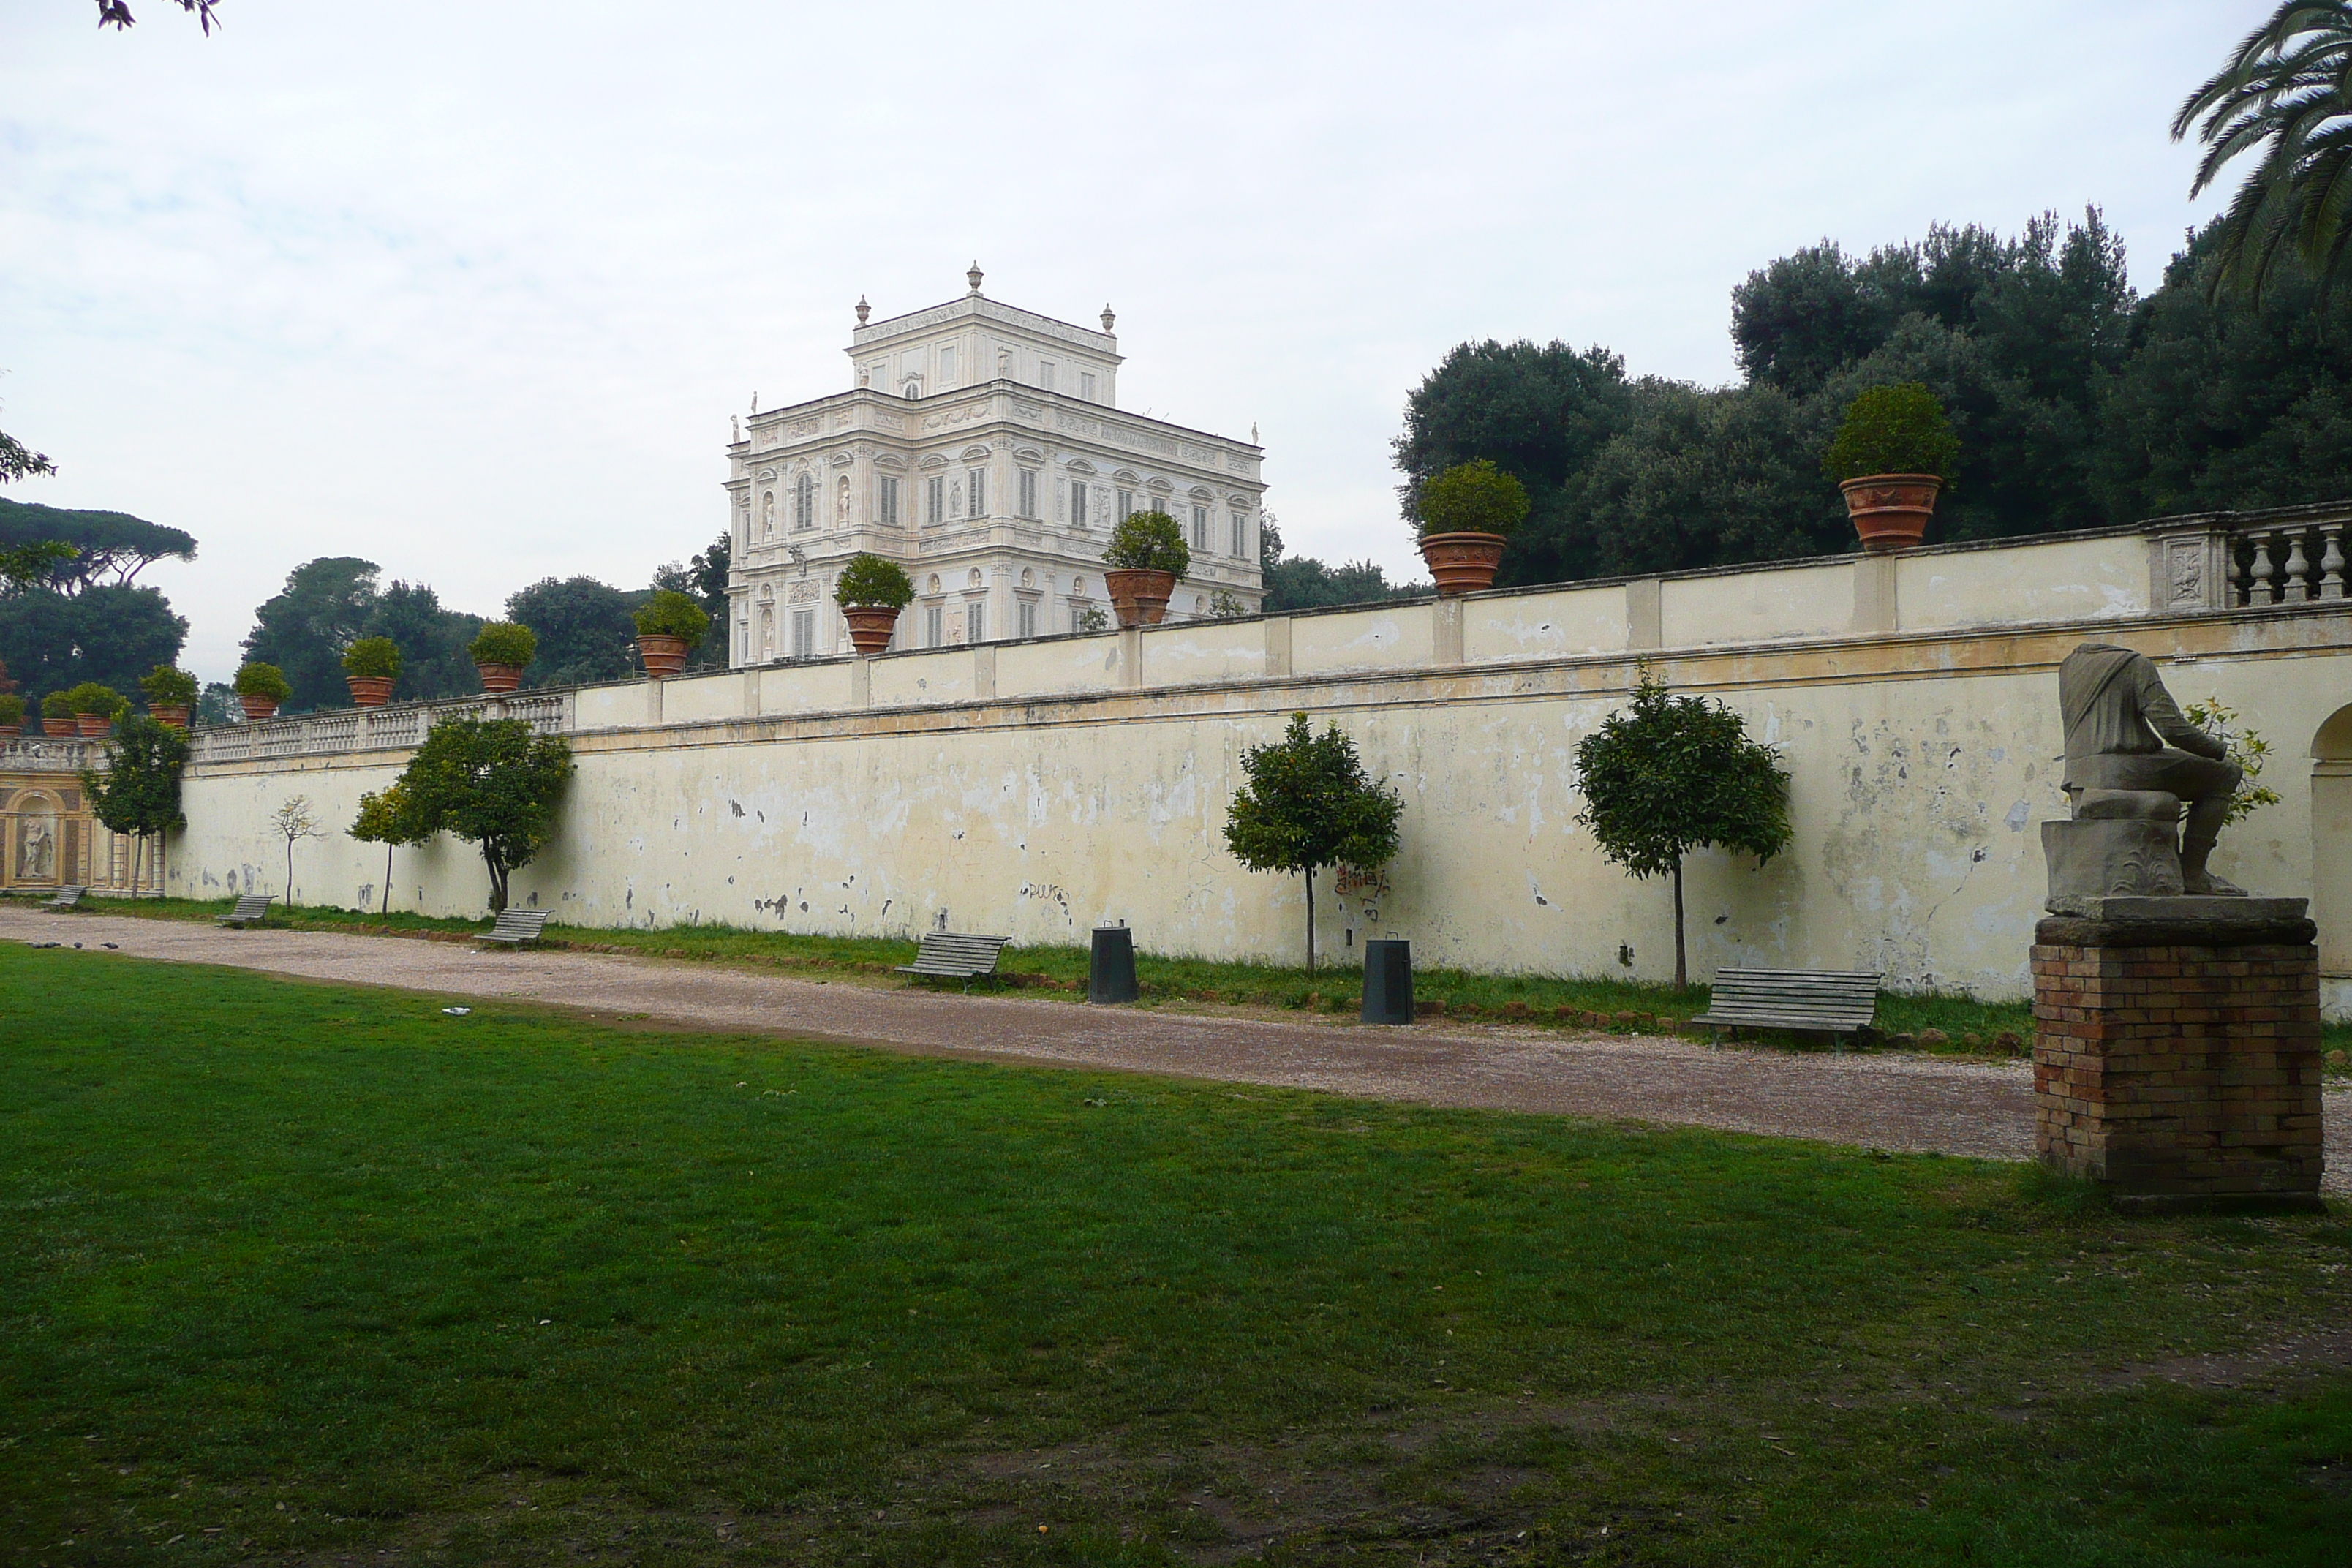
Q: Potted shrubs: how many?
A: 12